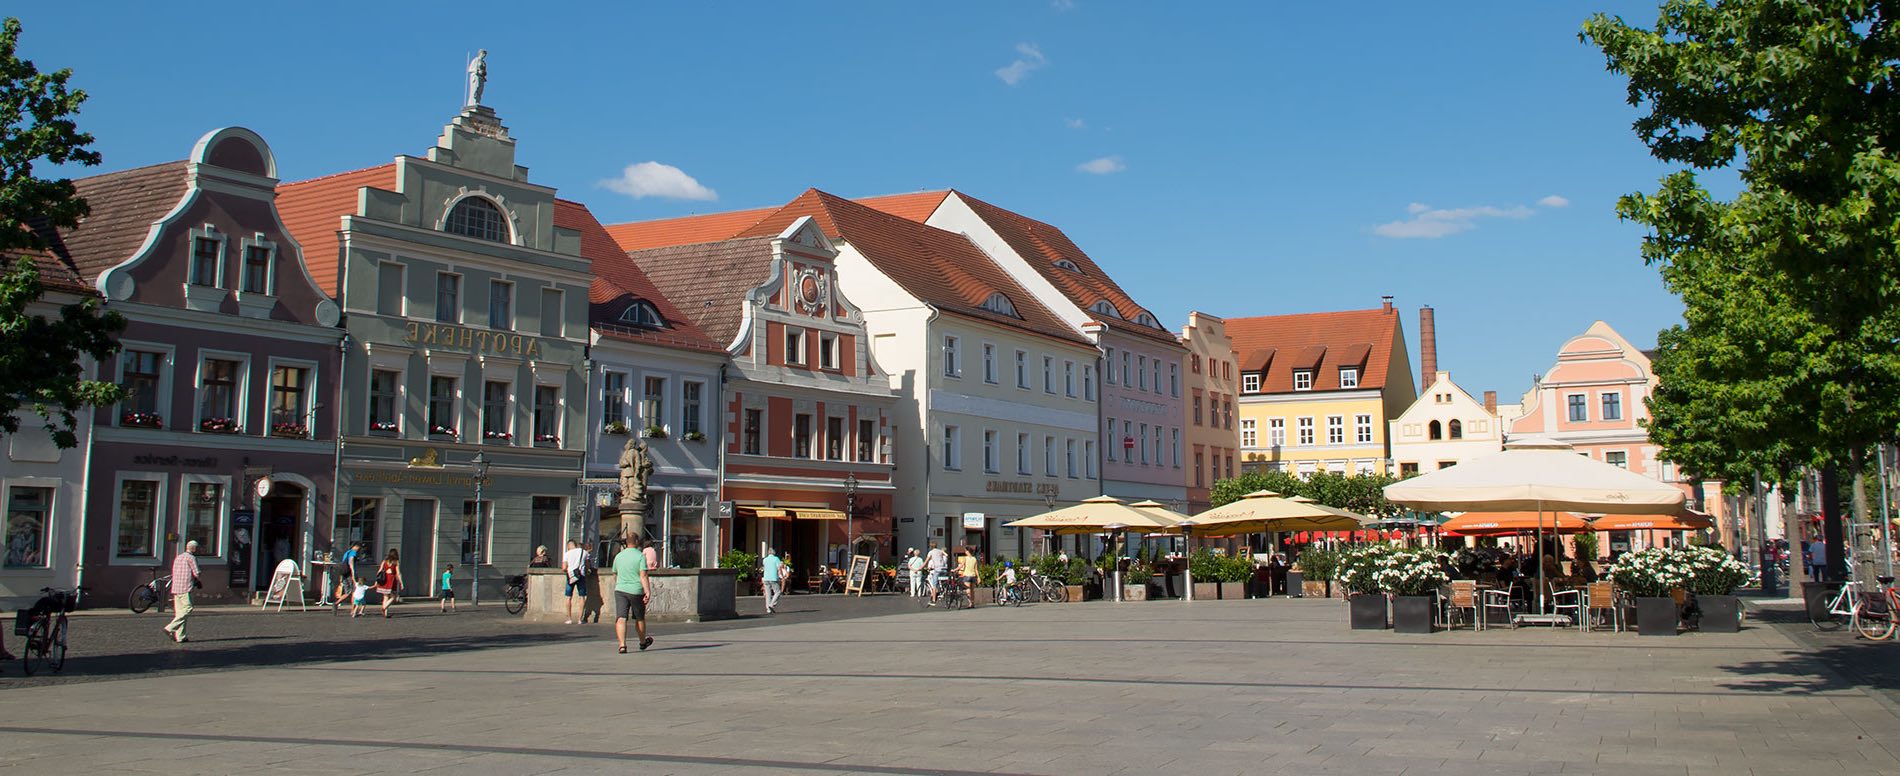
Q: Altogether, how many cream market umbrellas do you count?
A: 5